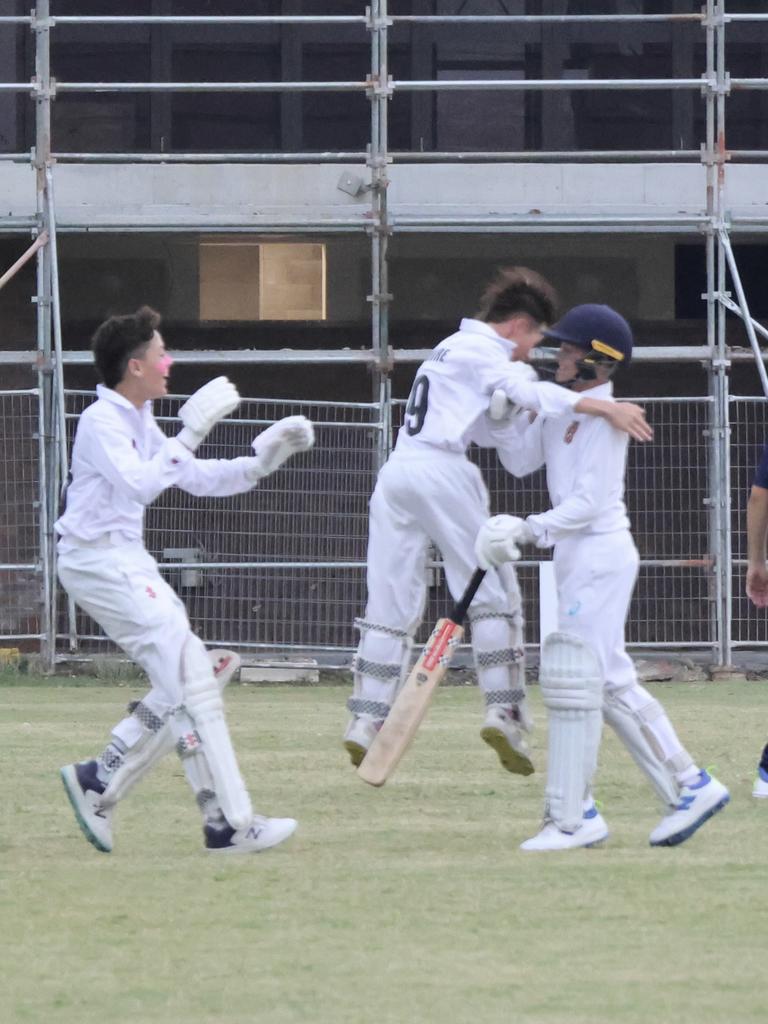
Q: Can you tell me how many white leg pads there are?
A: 6